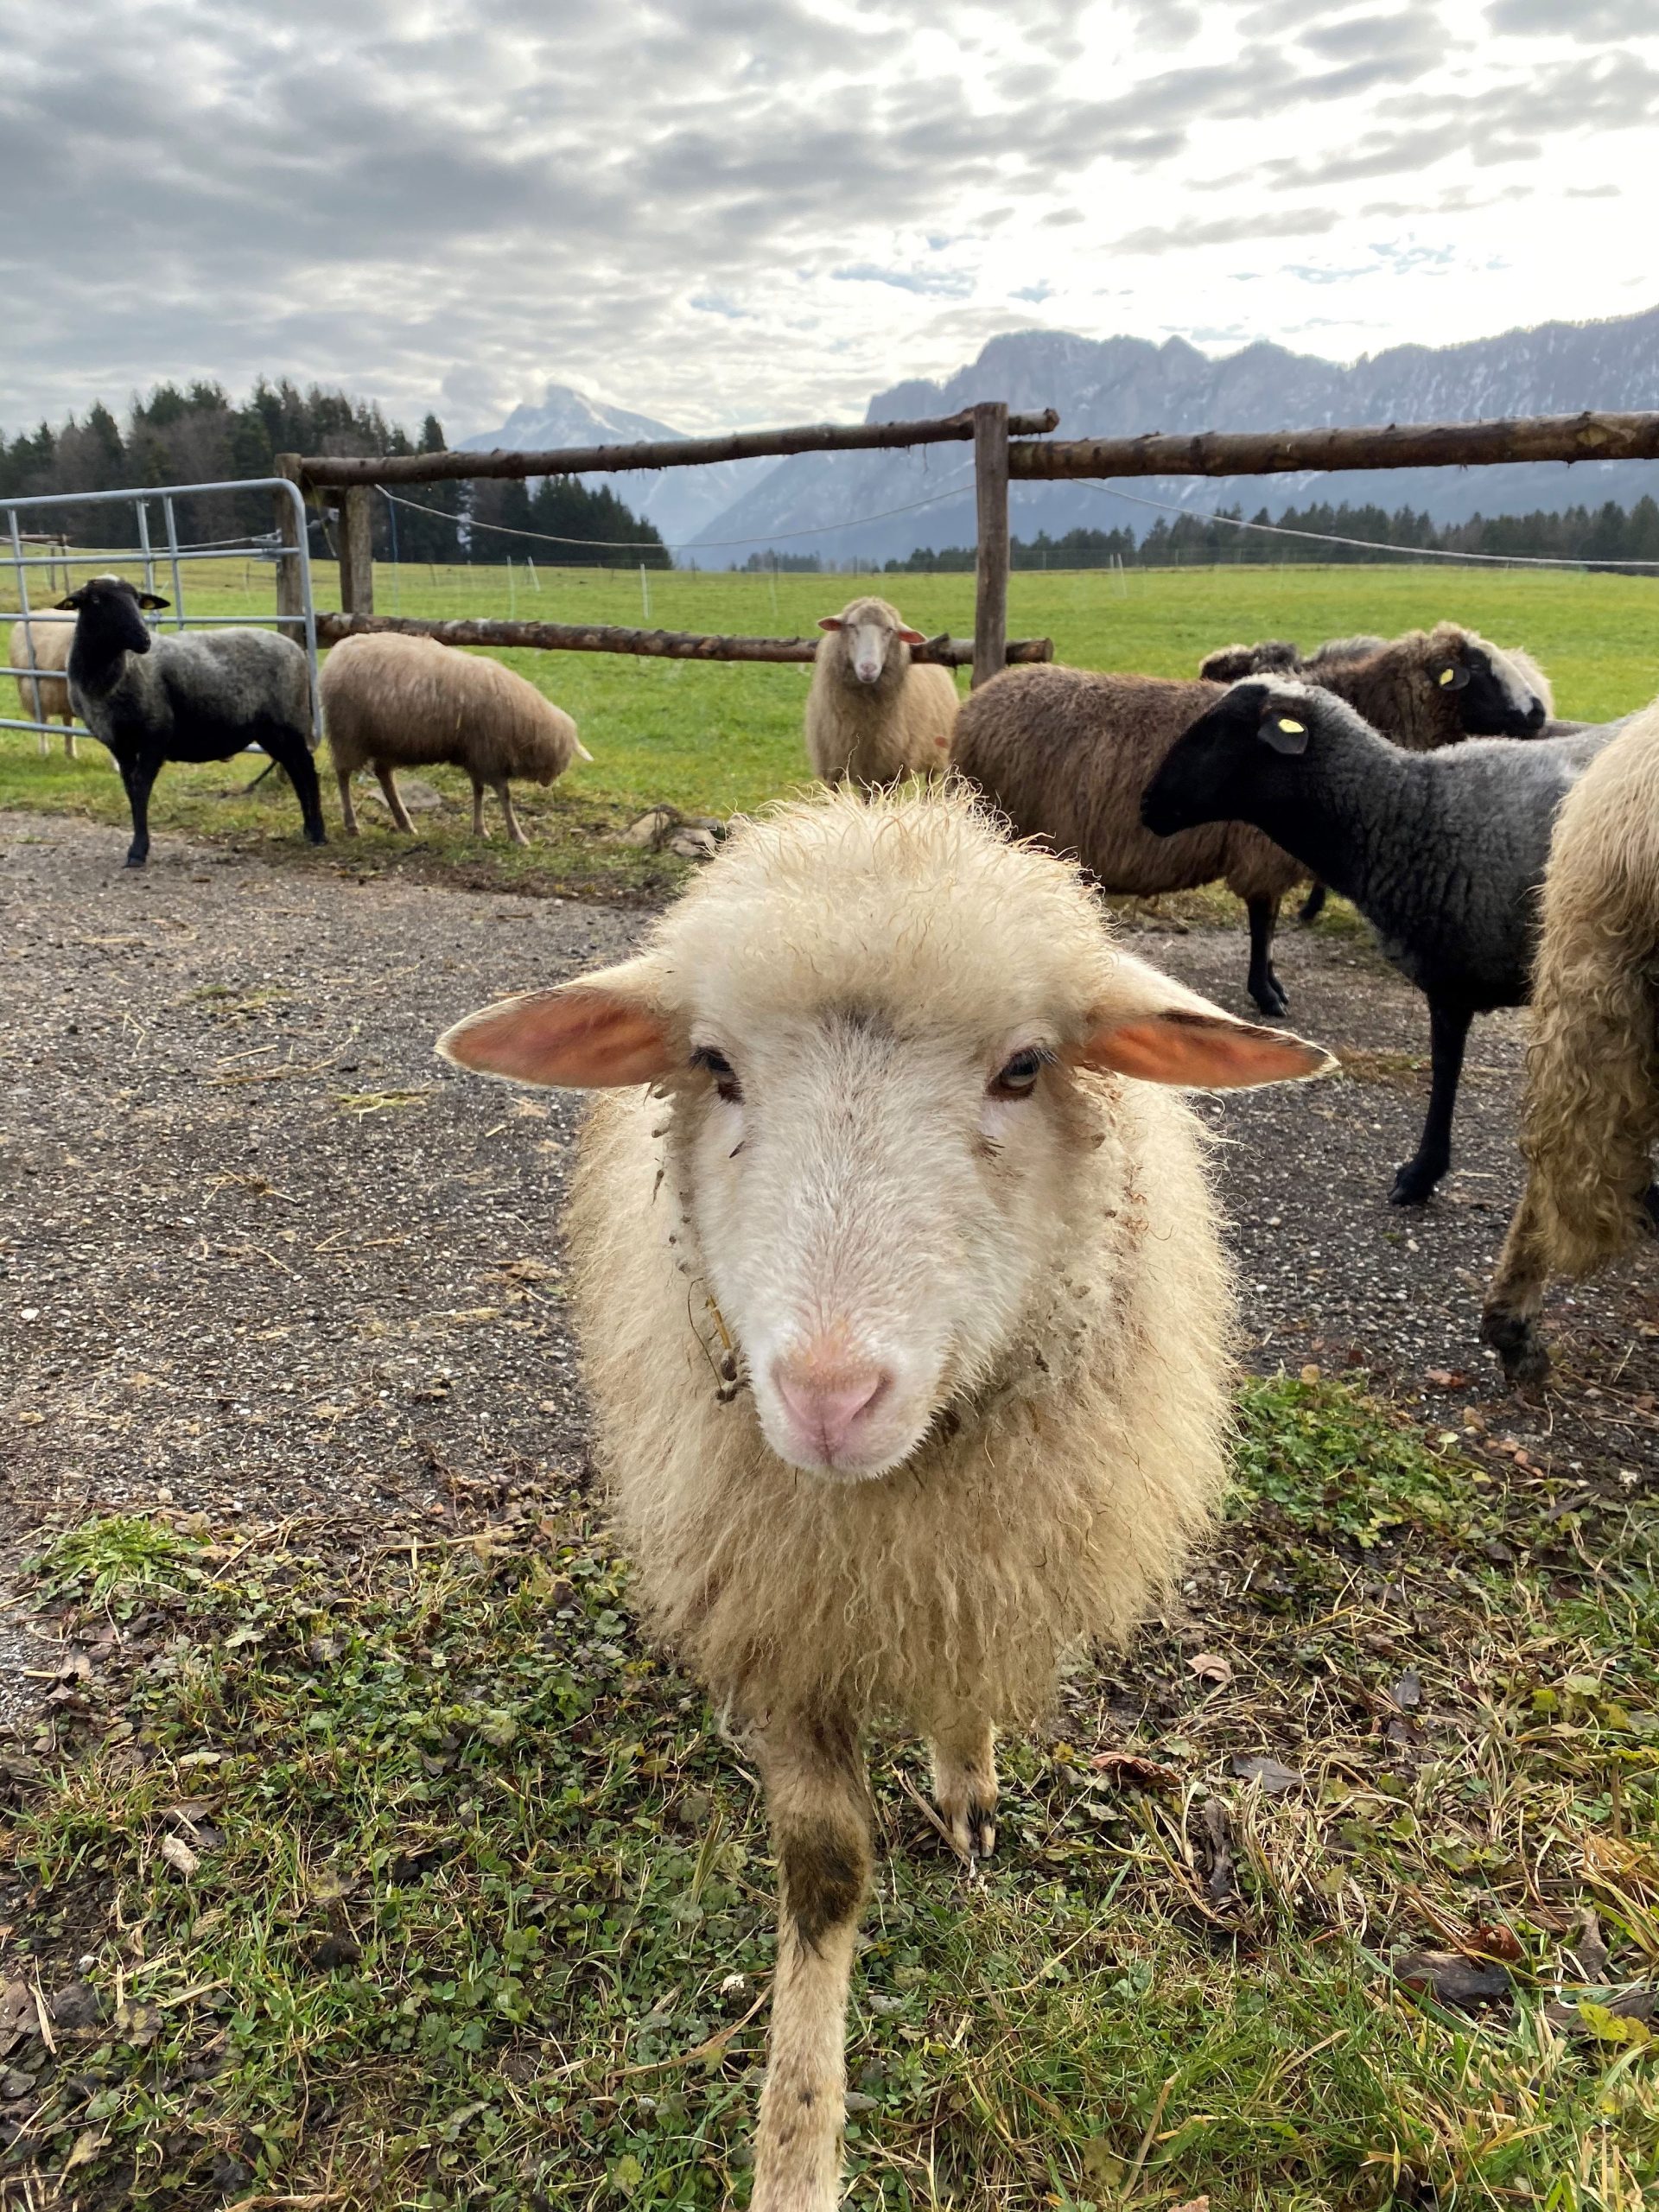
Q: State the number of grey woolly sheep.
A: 2